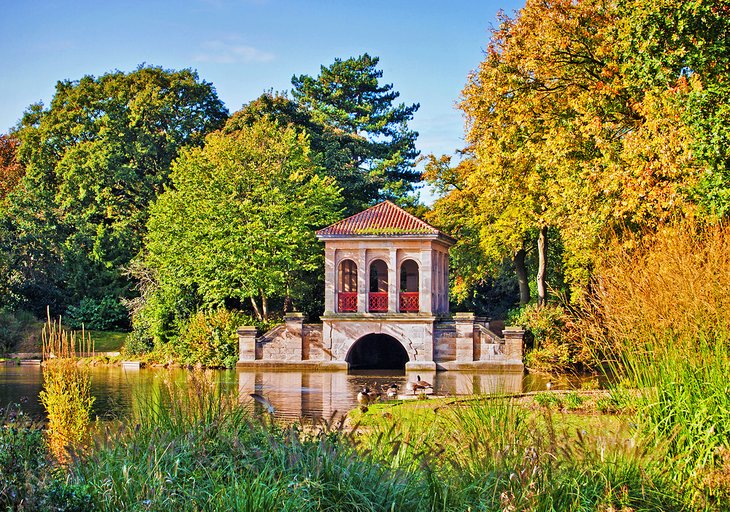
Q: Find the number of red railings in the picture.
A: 3